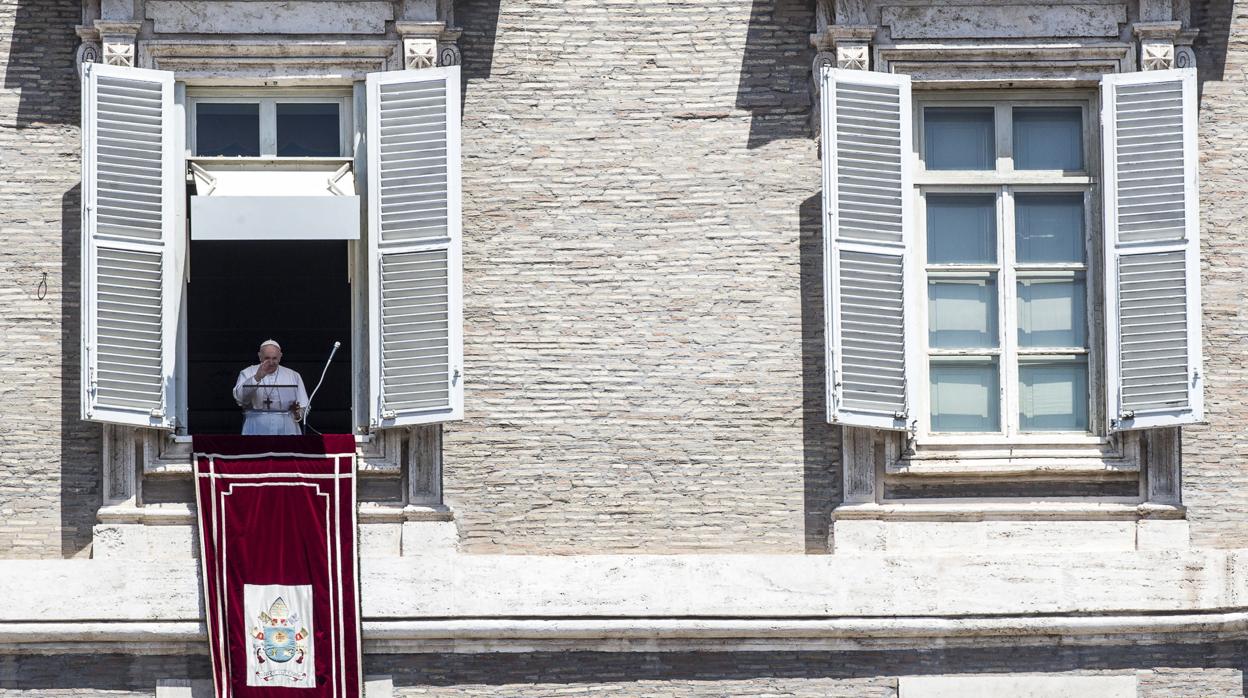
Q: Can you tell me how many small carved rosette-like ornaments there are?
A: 4